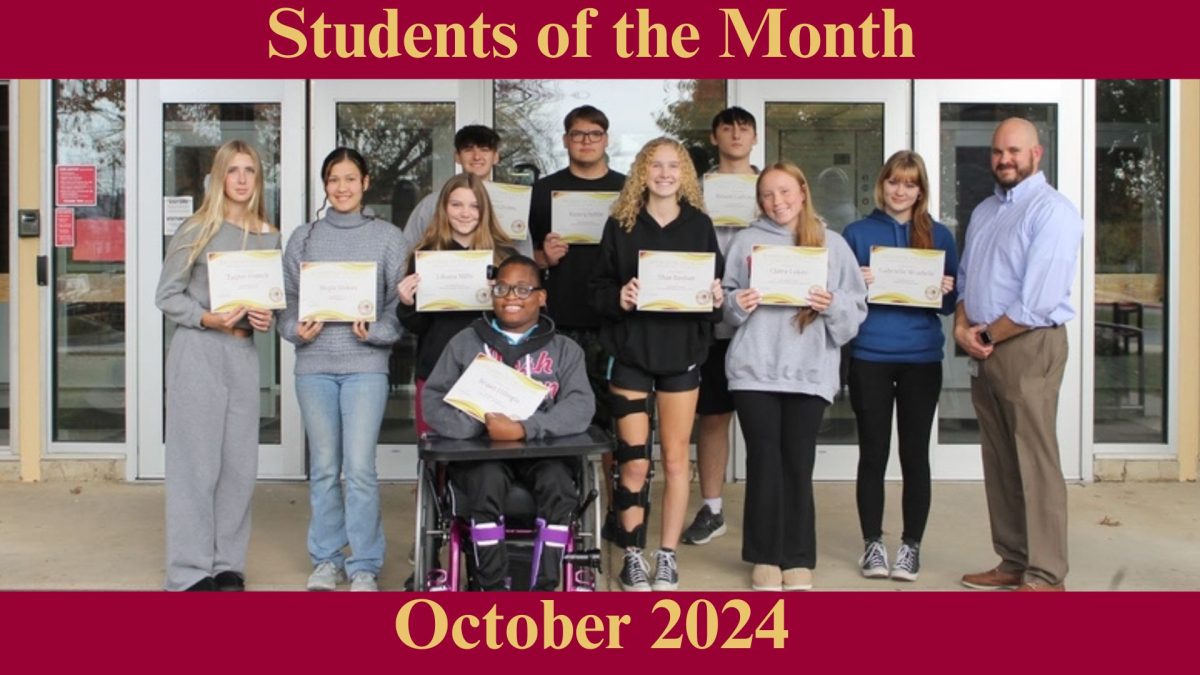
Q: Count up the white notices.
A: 1